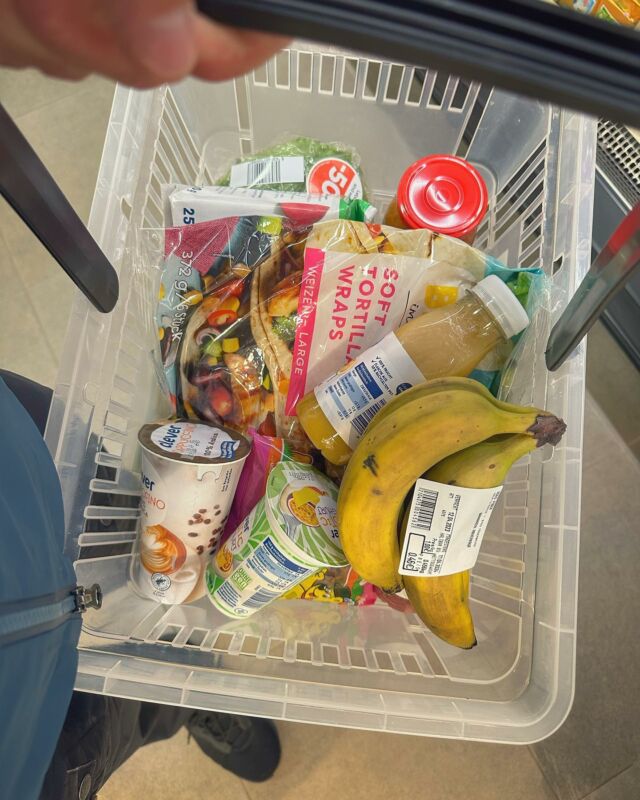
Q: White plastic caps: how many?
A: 1